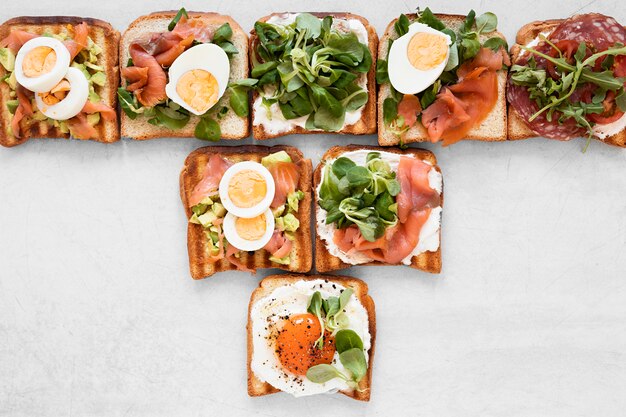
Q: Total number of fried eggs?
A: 1